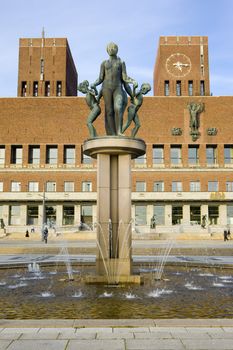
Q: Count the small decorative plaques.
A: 2